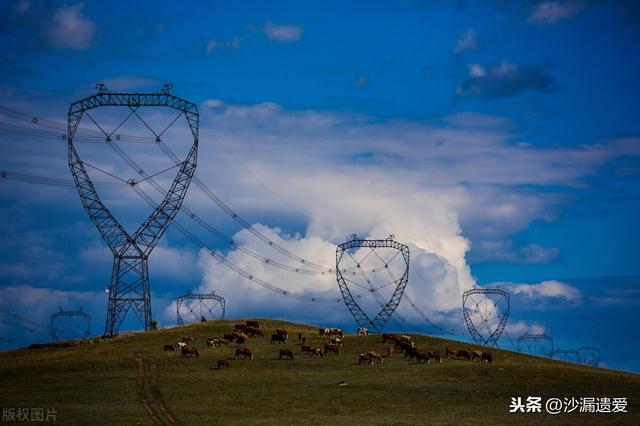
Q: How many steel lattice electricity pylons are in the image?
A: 8